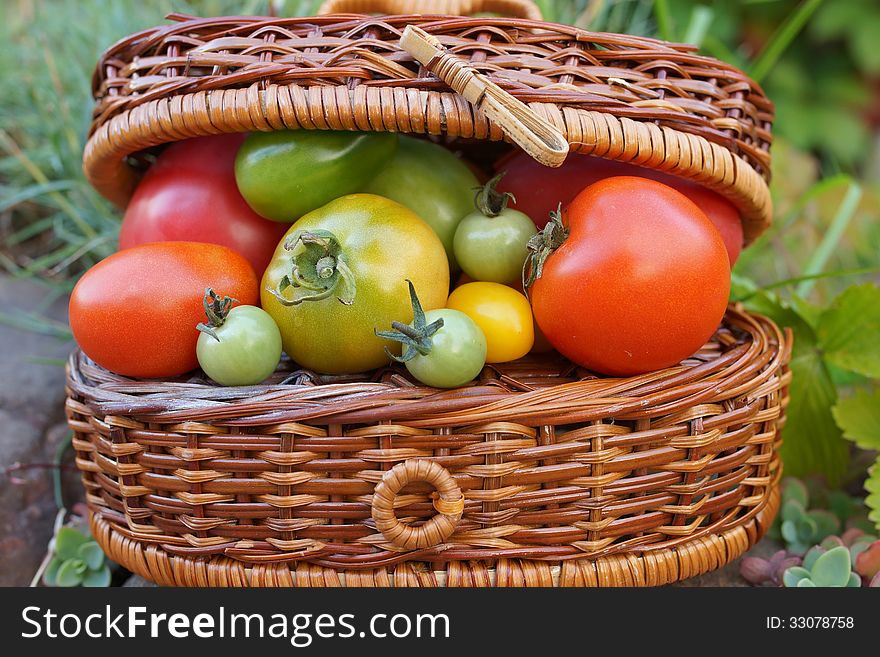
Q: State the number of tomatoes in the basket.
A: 11